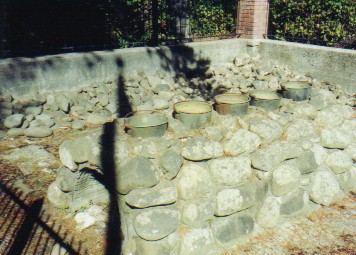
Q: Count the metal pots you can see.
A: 5